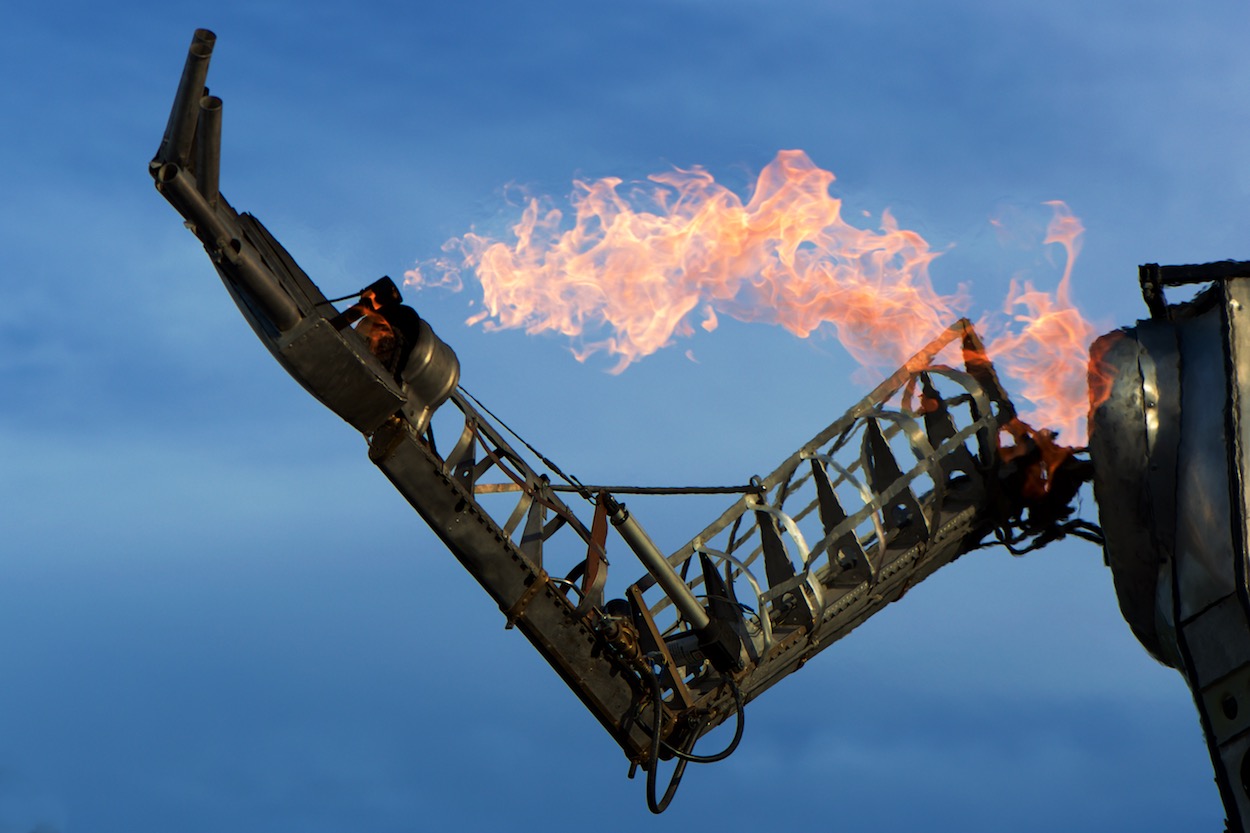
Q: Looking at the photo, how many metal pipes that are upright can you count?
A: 3